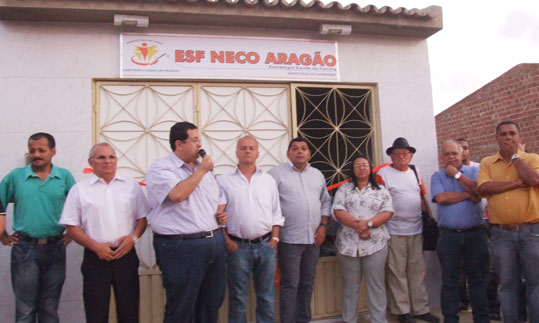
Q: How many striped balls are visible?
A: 0